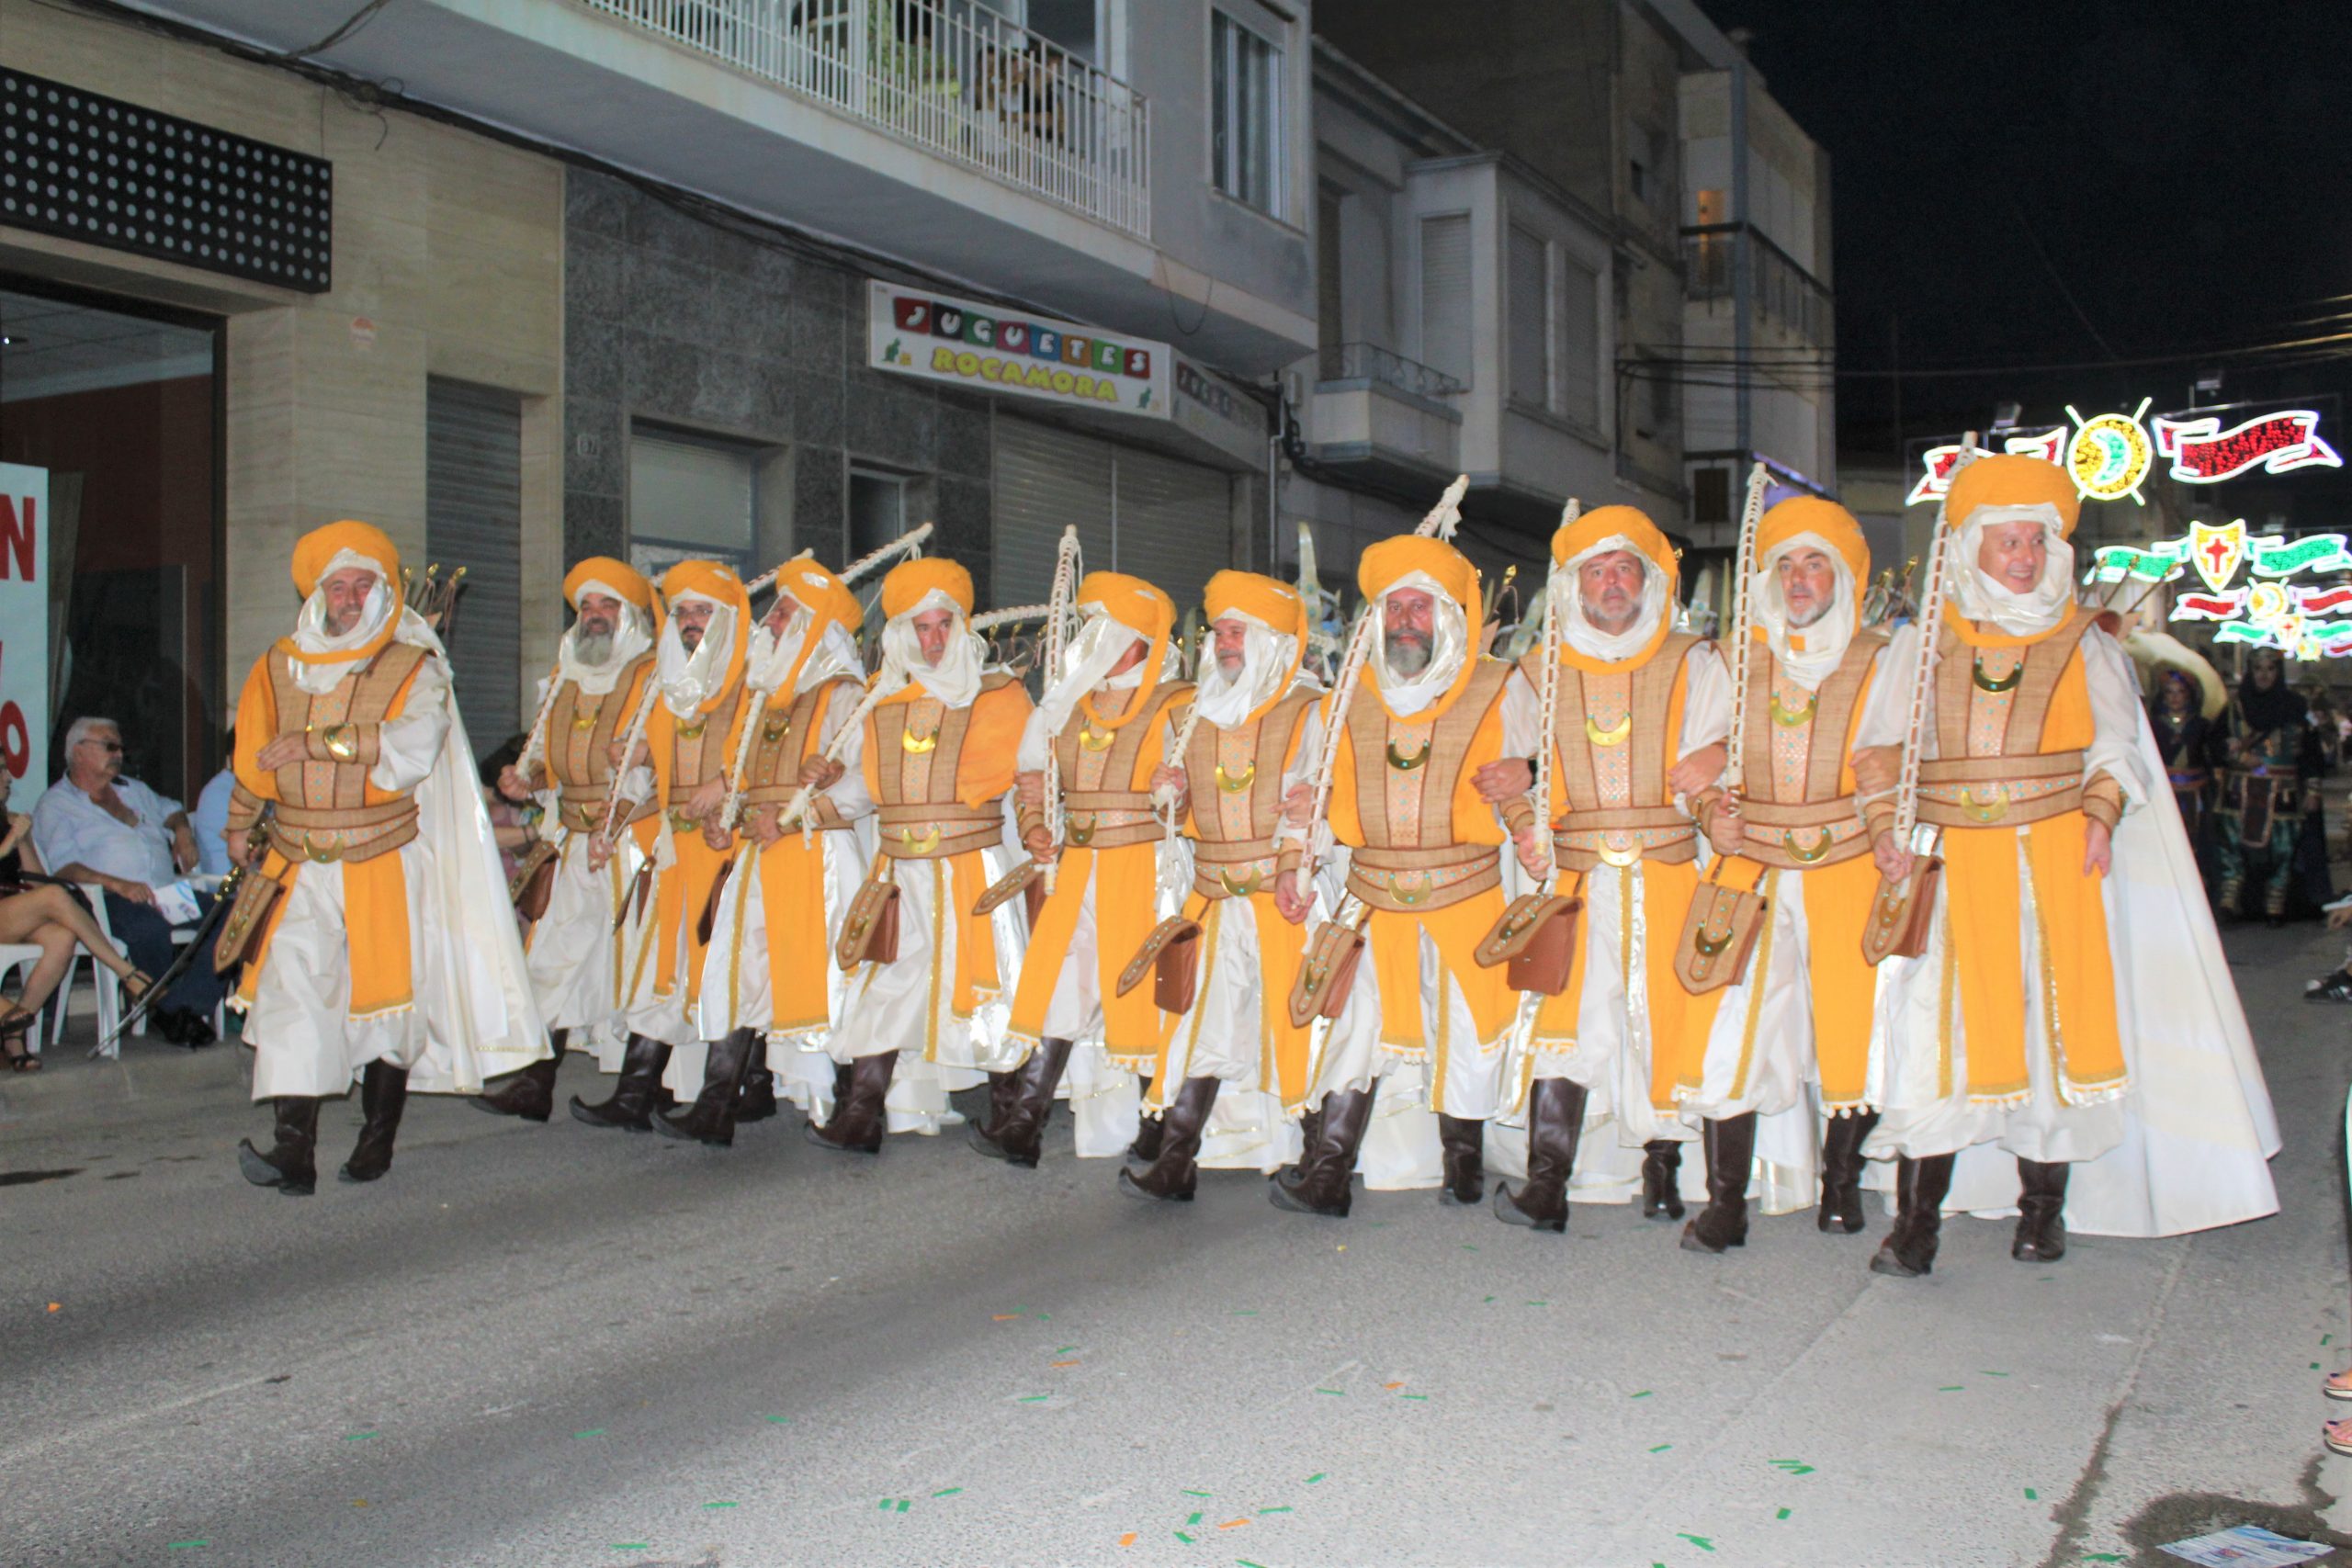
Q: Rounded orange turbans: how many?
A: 11